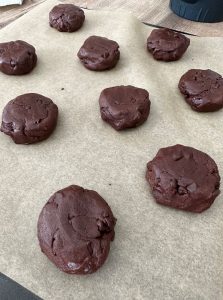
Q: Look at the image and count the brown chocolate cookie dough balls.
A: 9